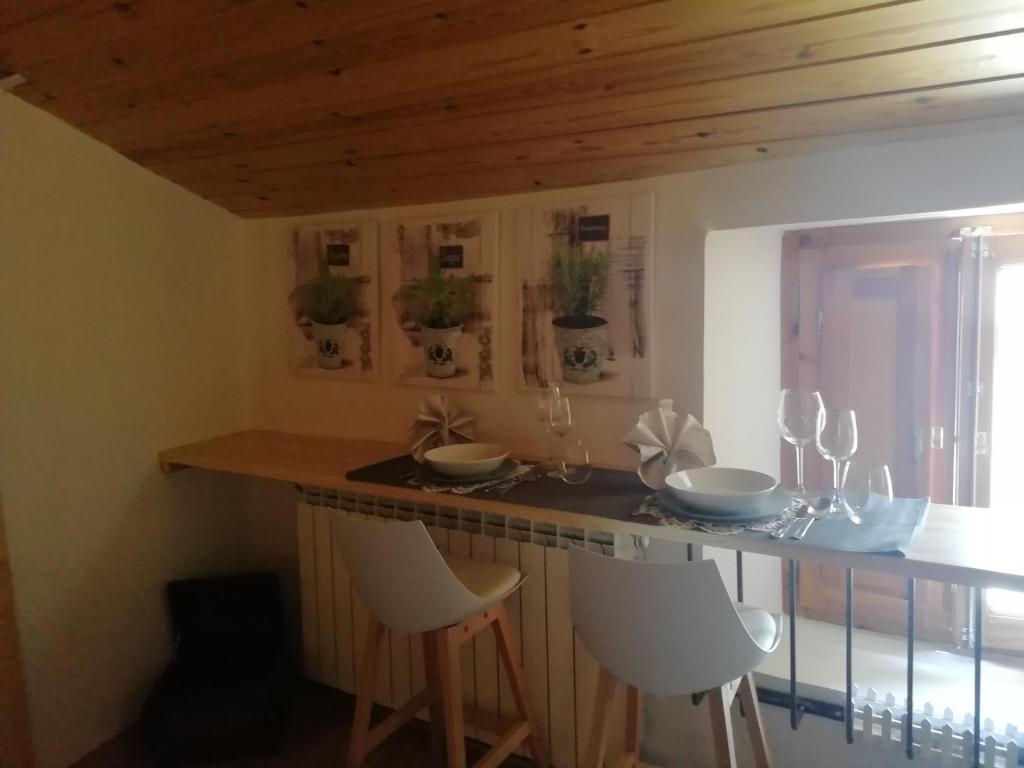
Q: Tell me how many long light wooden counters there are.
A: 1